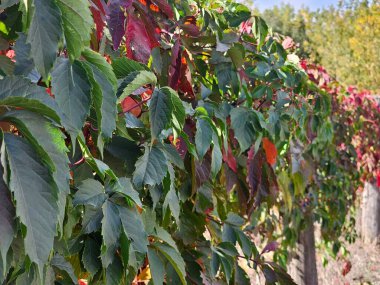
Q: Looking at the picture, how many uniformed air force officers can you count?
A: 0